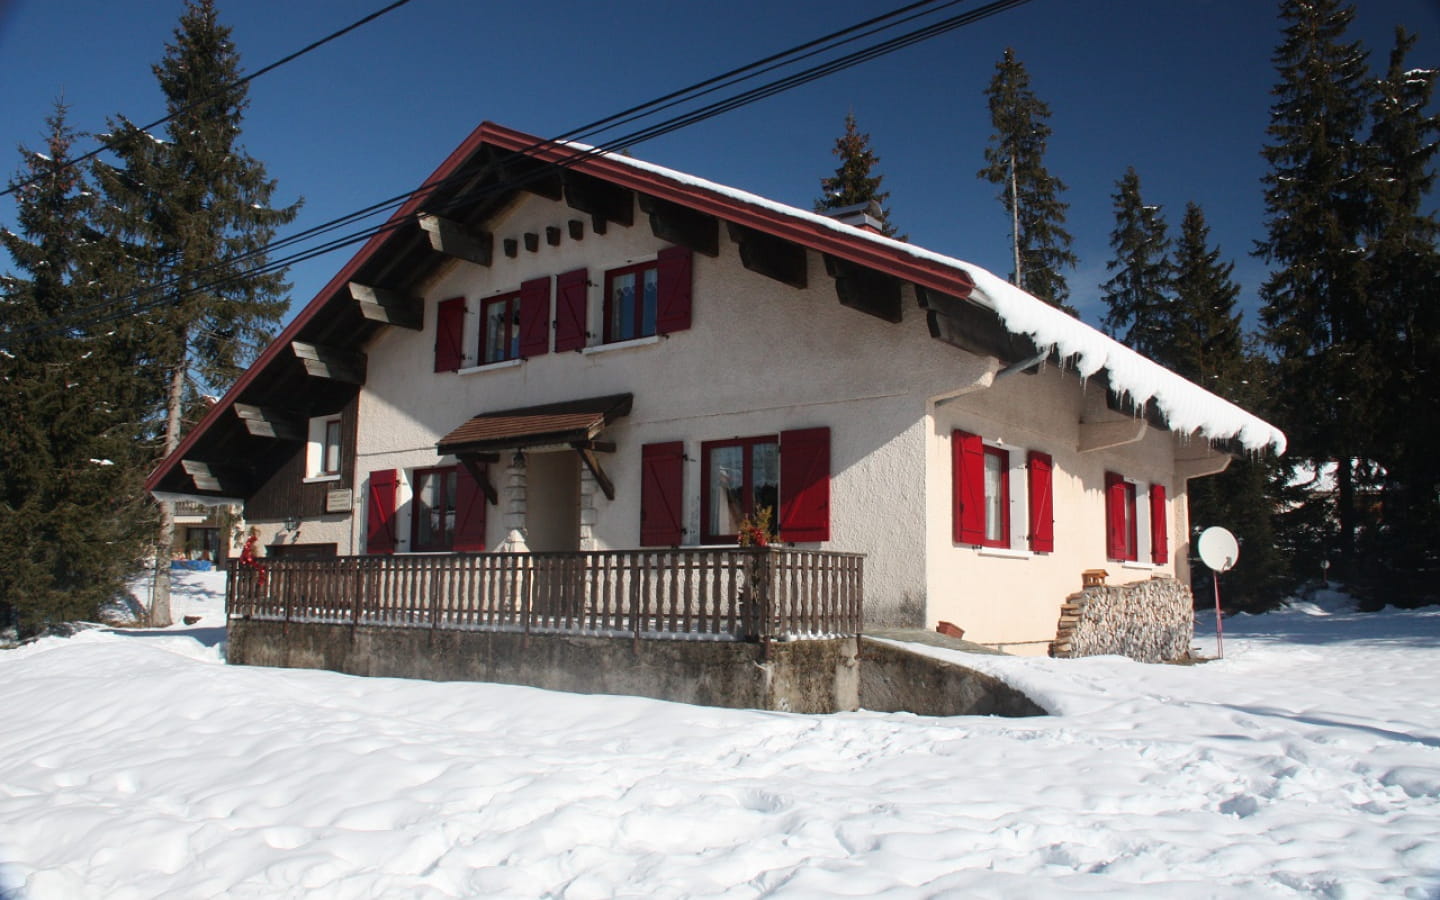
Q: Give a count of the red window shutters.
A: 12